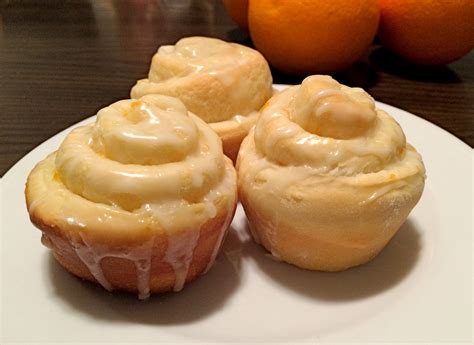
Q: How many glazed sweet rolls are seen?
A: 3